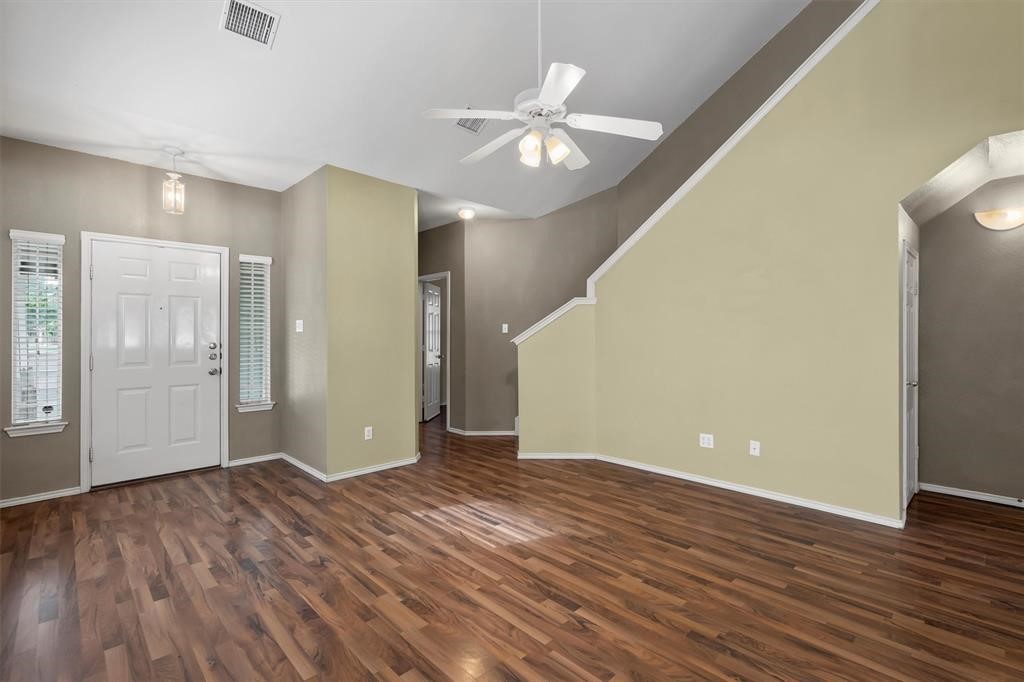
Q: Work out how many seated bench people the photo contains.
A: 0